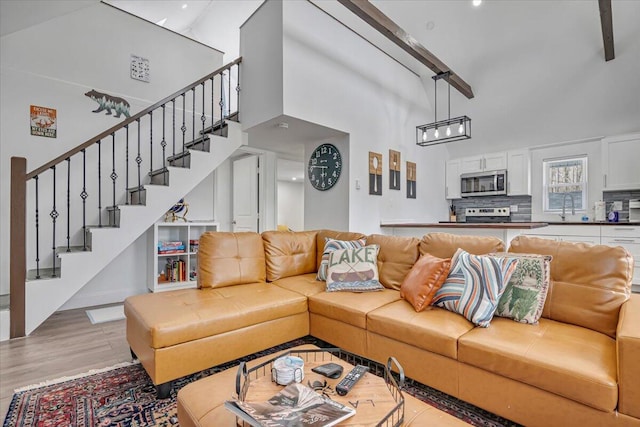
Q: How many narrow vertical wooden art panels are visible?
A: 3